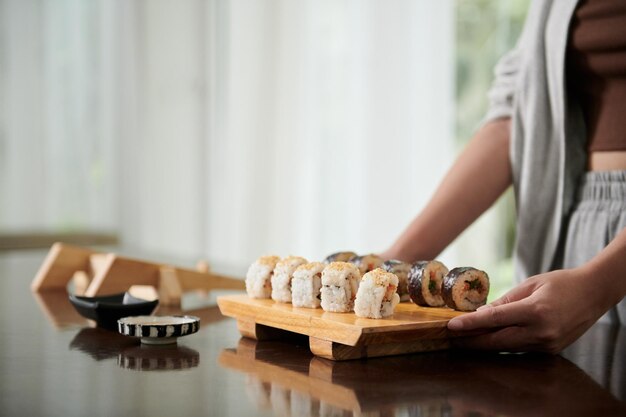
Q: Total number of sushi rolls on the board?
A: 10